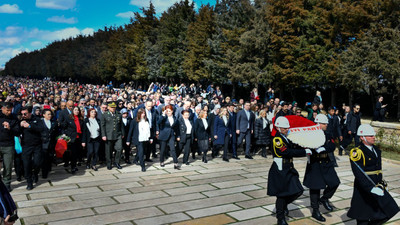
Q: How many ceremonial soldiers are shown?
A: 3